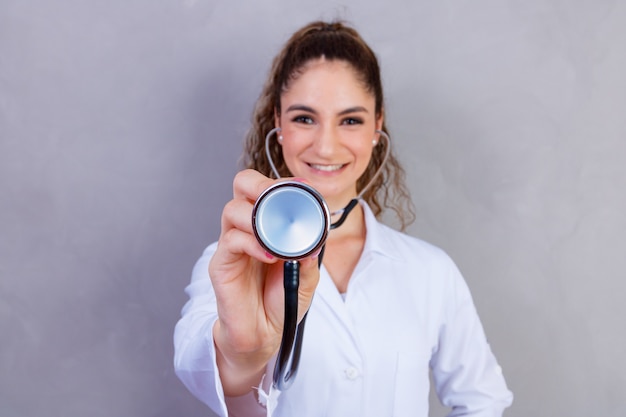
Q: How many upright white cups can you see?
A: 0